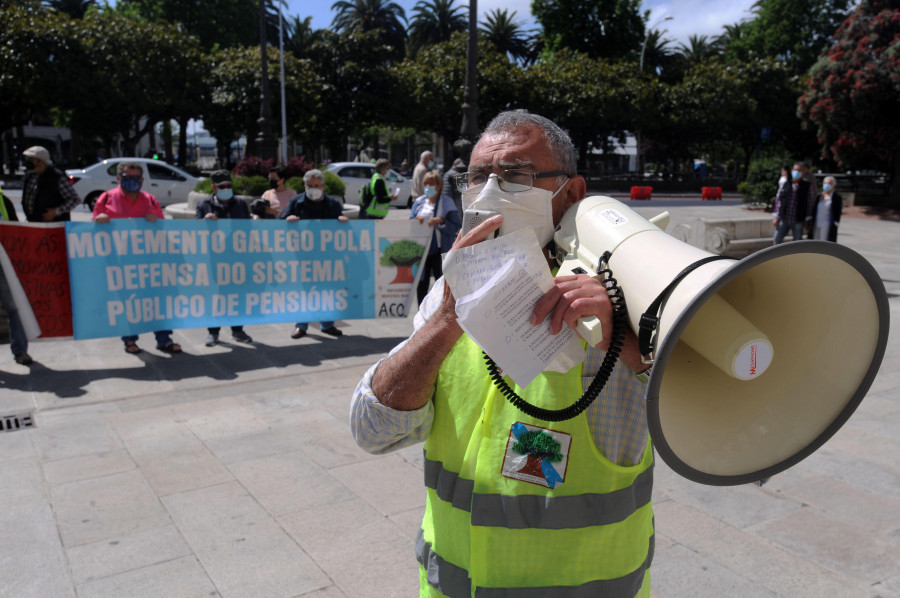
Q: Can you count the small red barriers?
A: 2